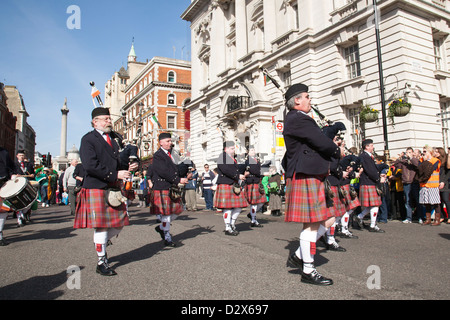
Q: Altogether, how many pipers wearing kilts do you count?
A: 8